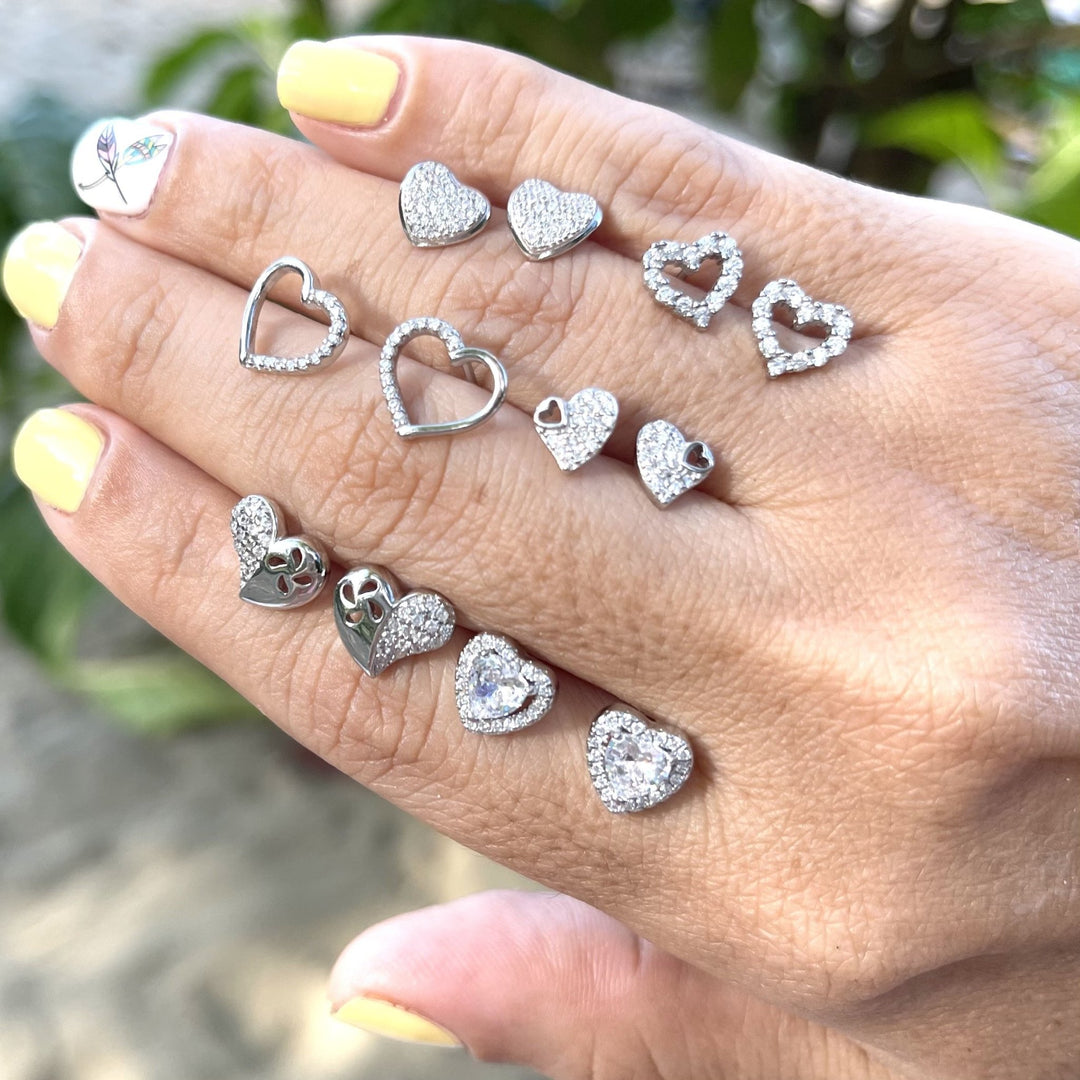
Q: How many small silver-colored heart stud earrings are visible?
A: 12